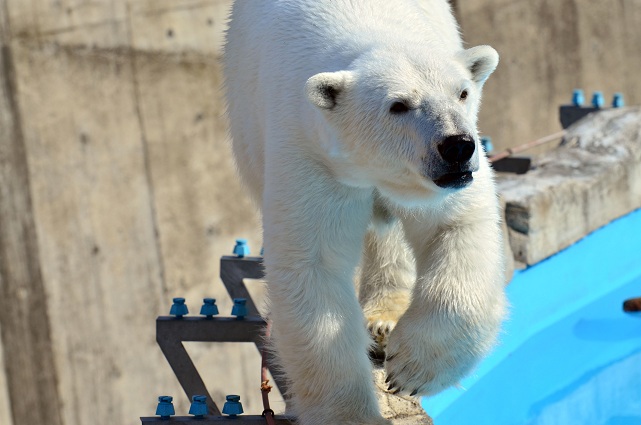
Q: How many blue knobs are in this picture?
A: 11